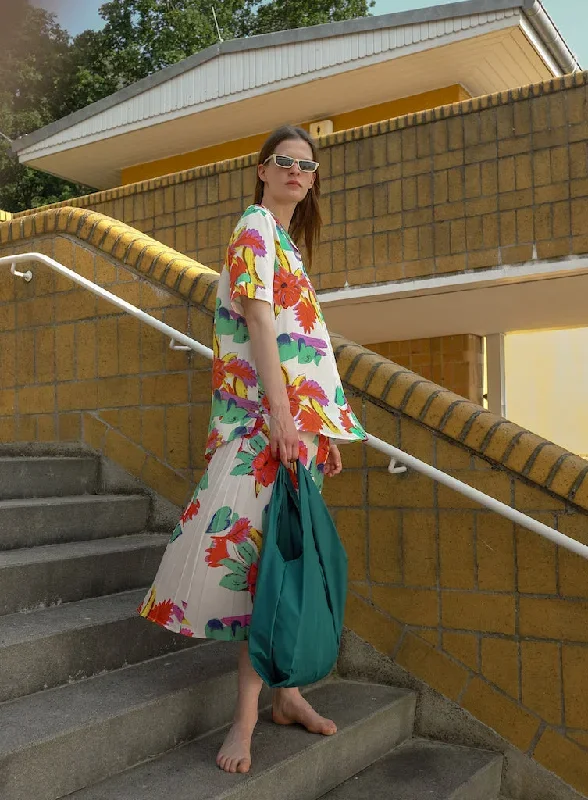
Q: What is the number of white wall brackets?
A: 3